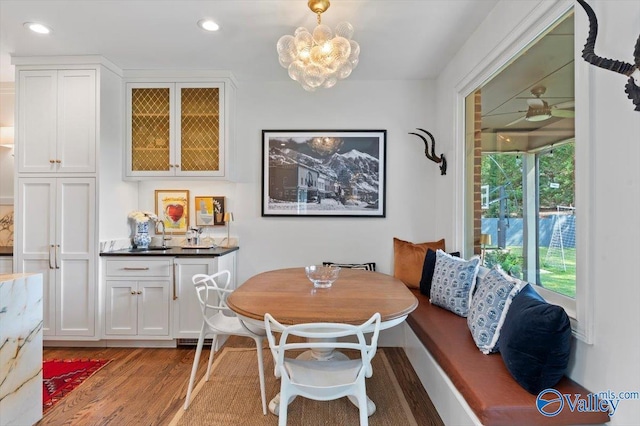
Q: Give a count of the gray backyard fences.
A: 1